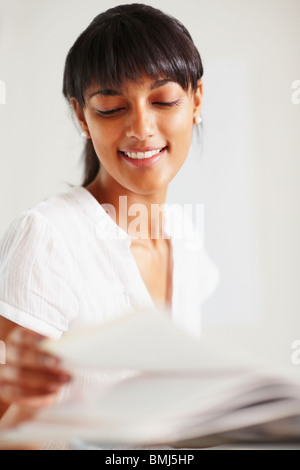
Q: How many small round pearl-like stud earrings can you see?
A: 2